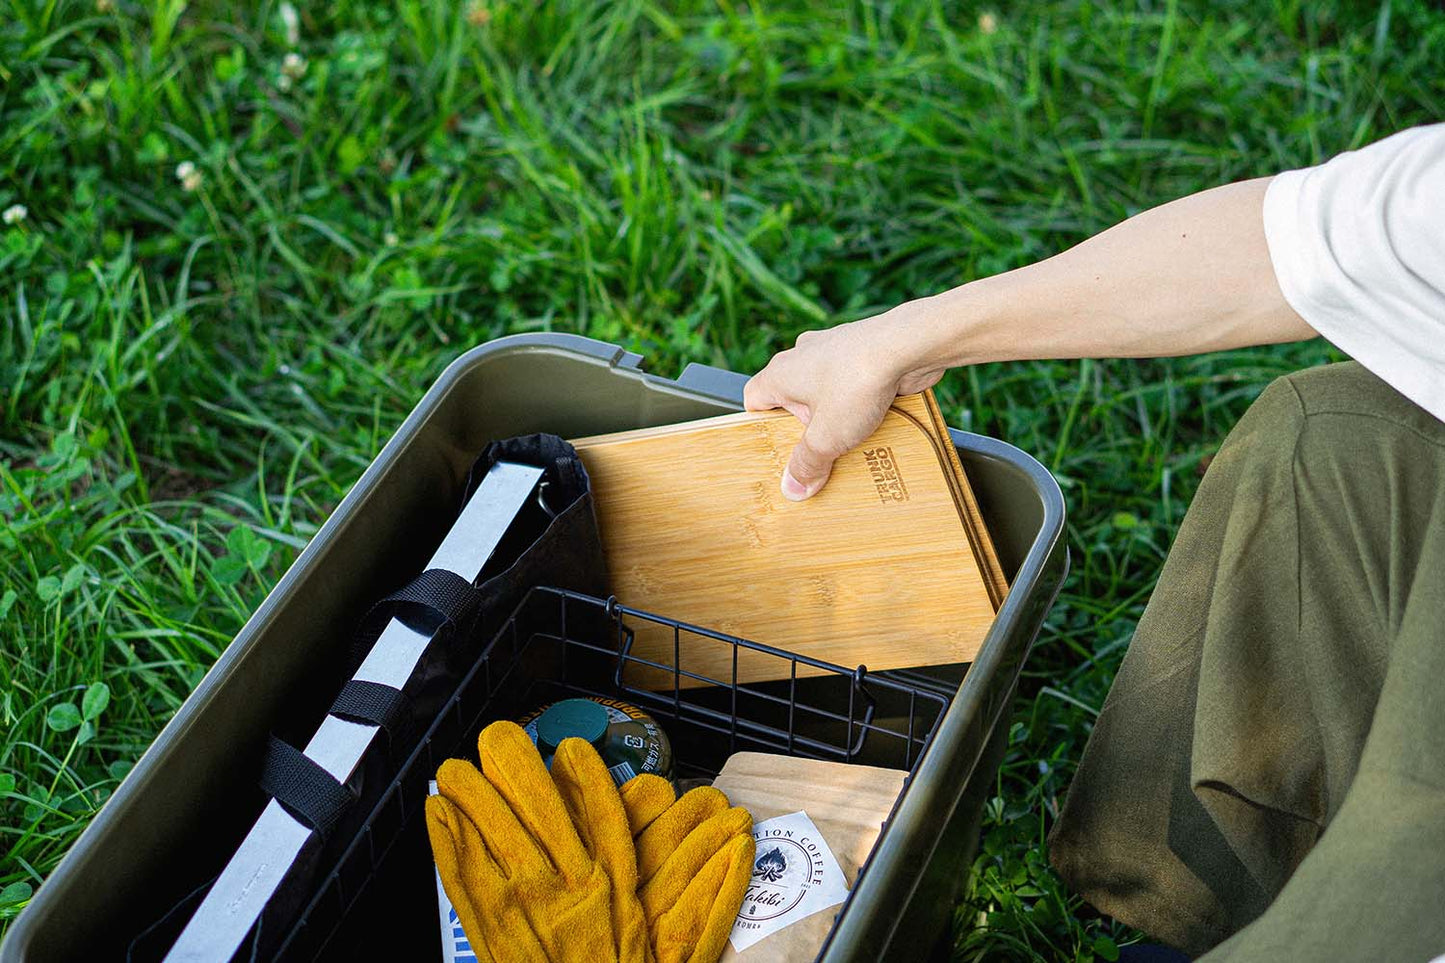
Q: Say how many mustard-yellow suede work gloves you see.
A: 2